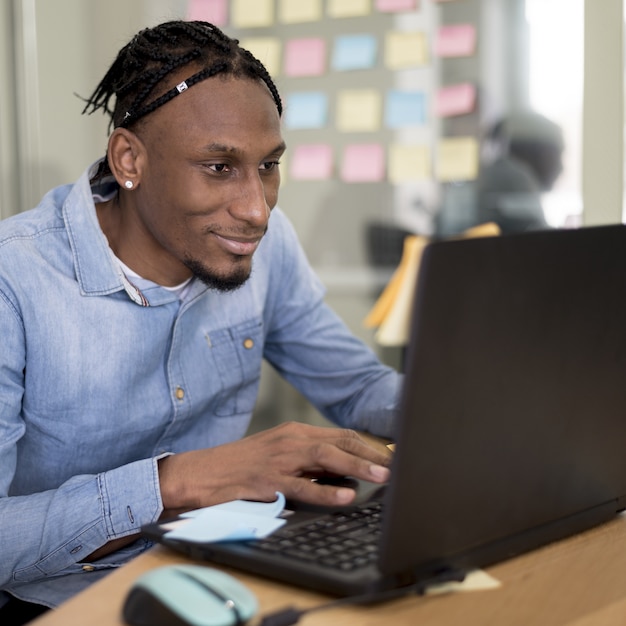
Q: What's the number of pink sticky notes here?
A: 7